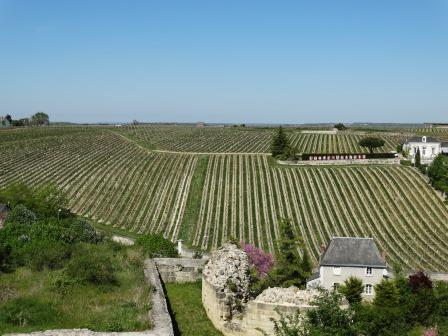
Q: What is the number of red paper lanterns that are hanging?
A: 0